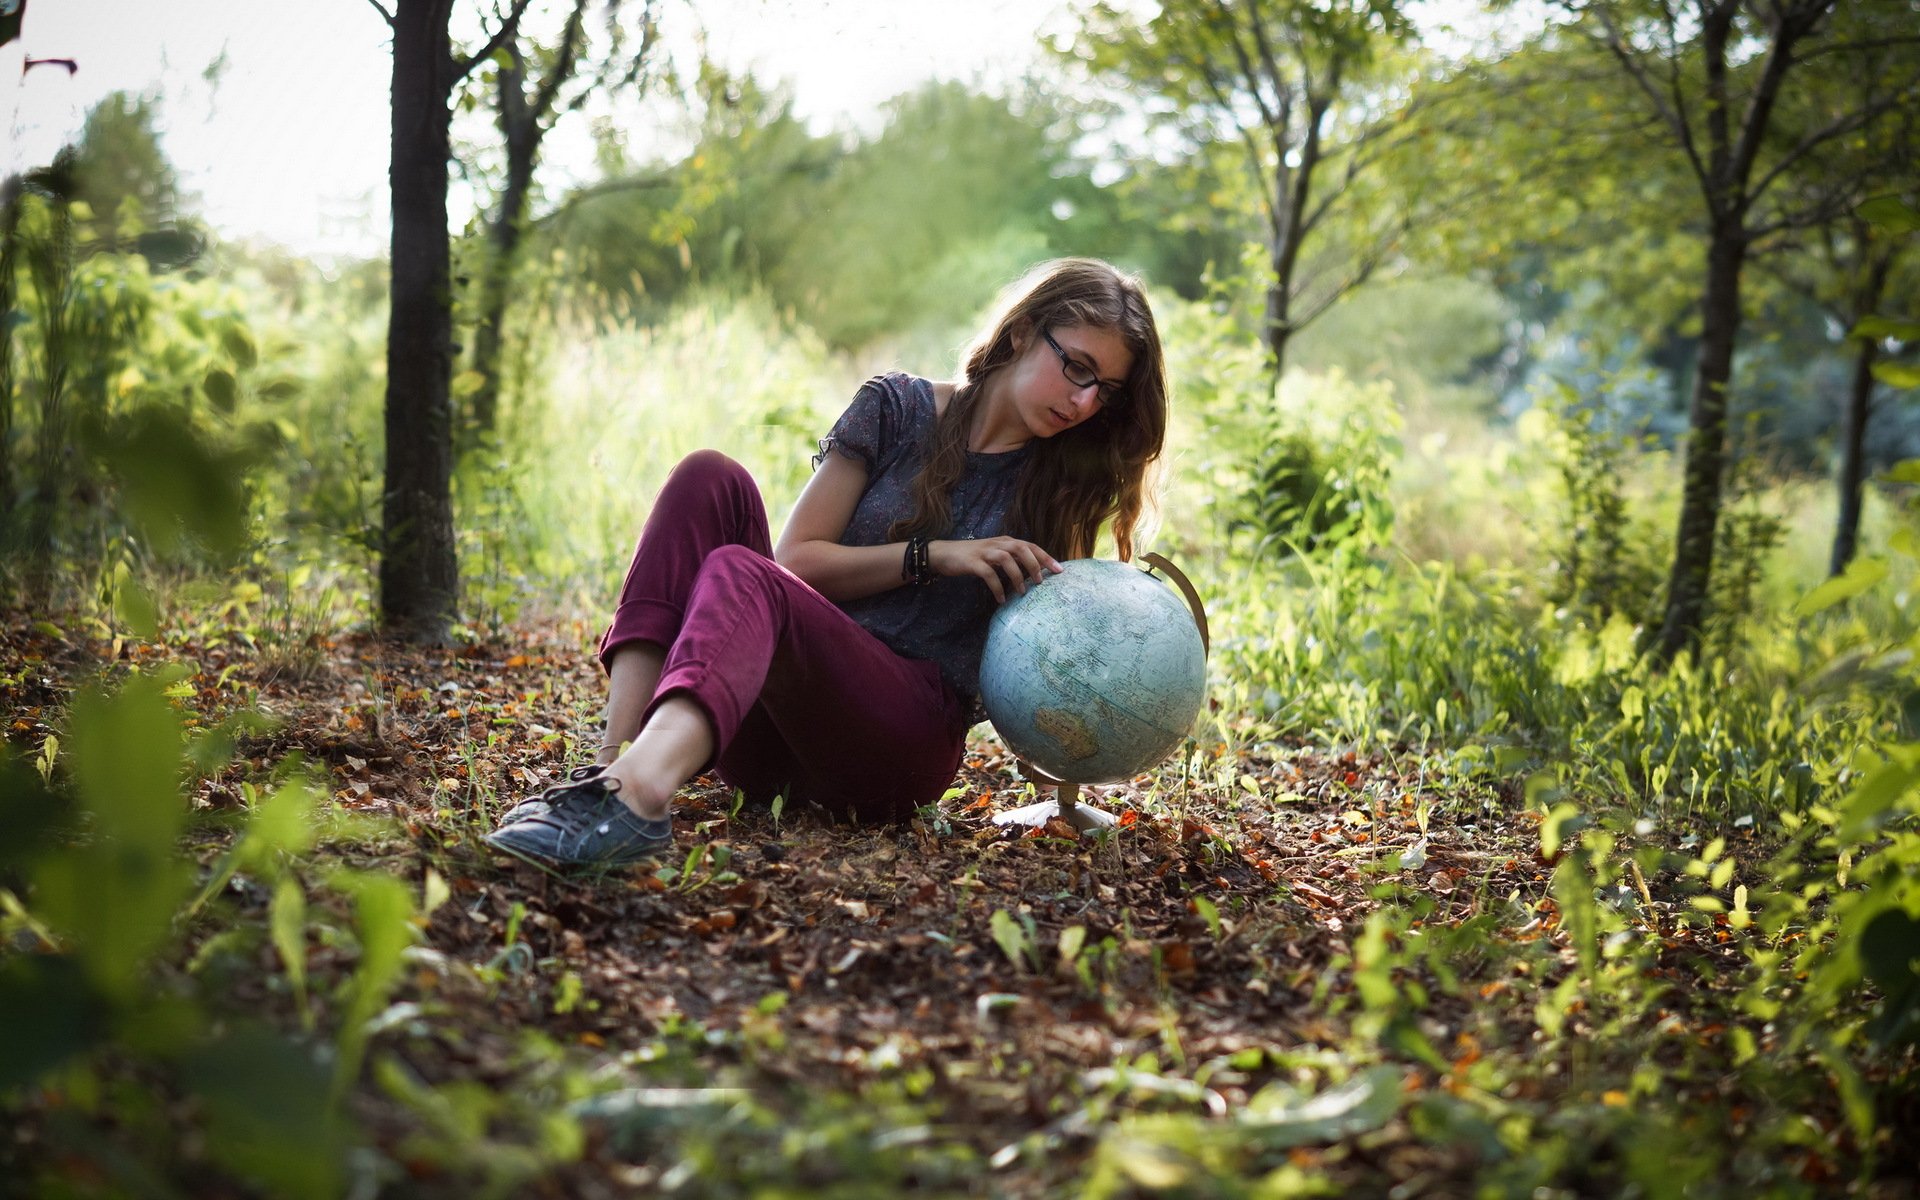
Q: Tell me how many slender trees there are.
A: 5